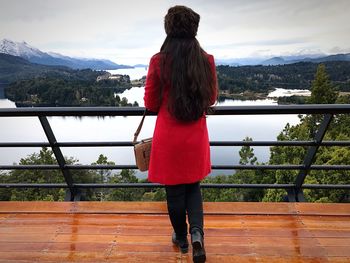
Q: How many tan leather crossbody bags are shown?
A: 1